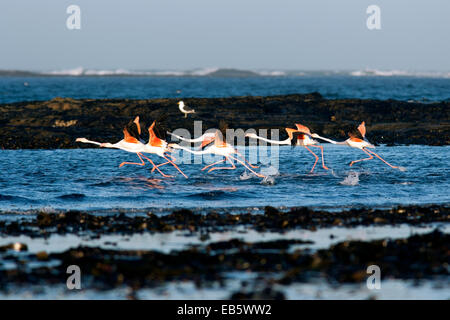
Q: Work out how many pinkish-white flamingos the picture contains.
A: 6